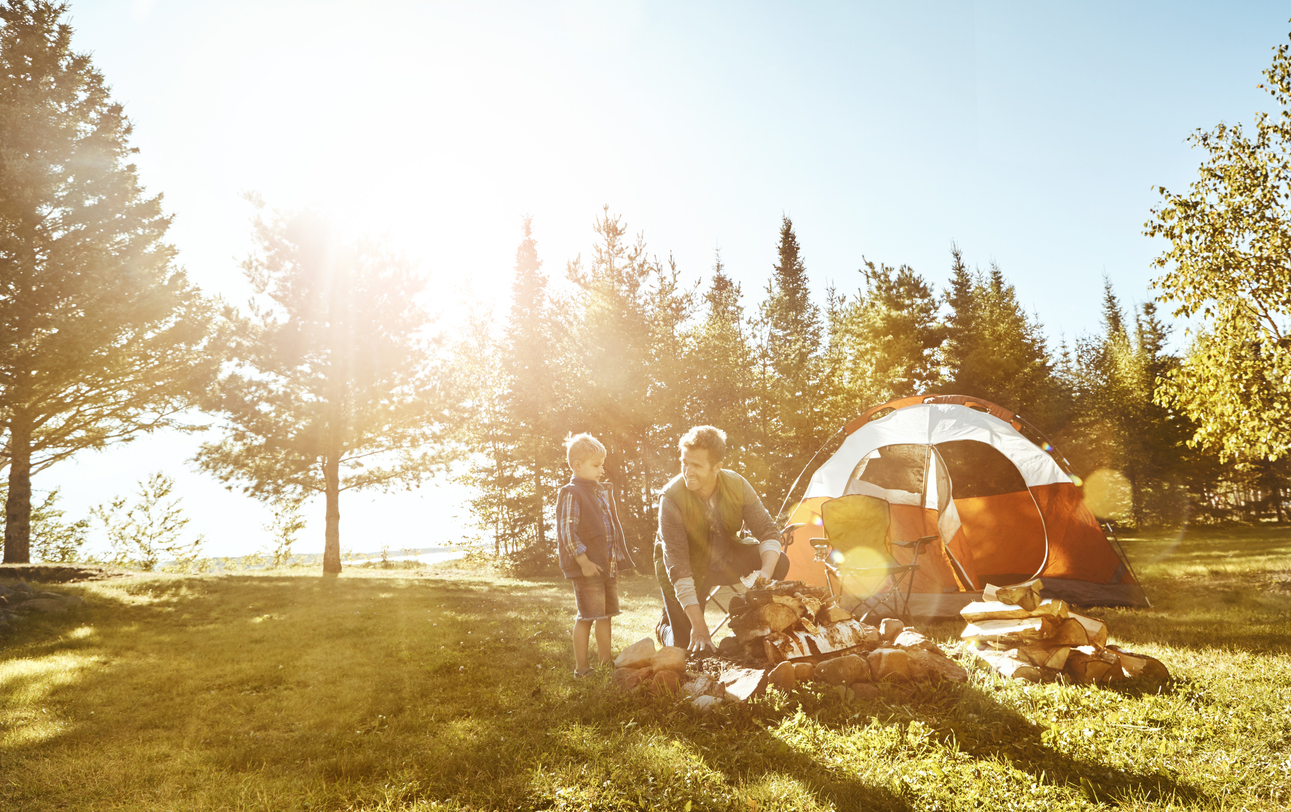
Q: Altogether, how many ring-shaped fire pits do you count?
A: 1